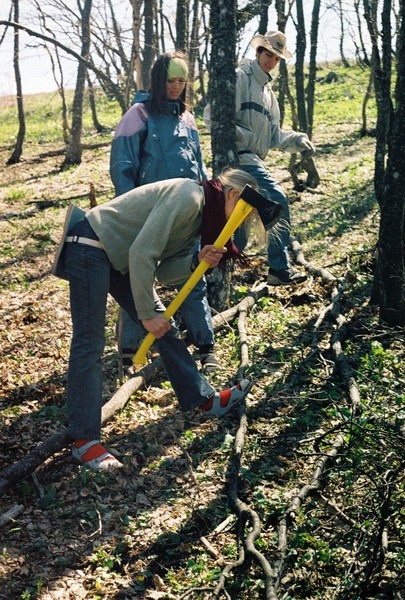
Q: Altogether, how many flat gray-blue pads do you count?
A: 1